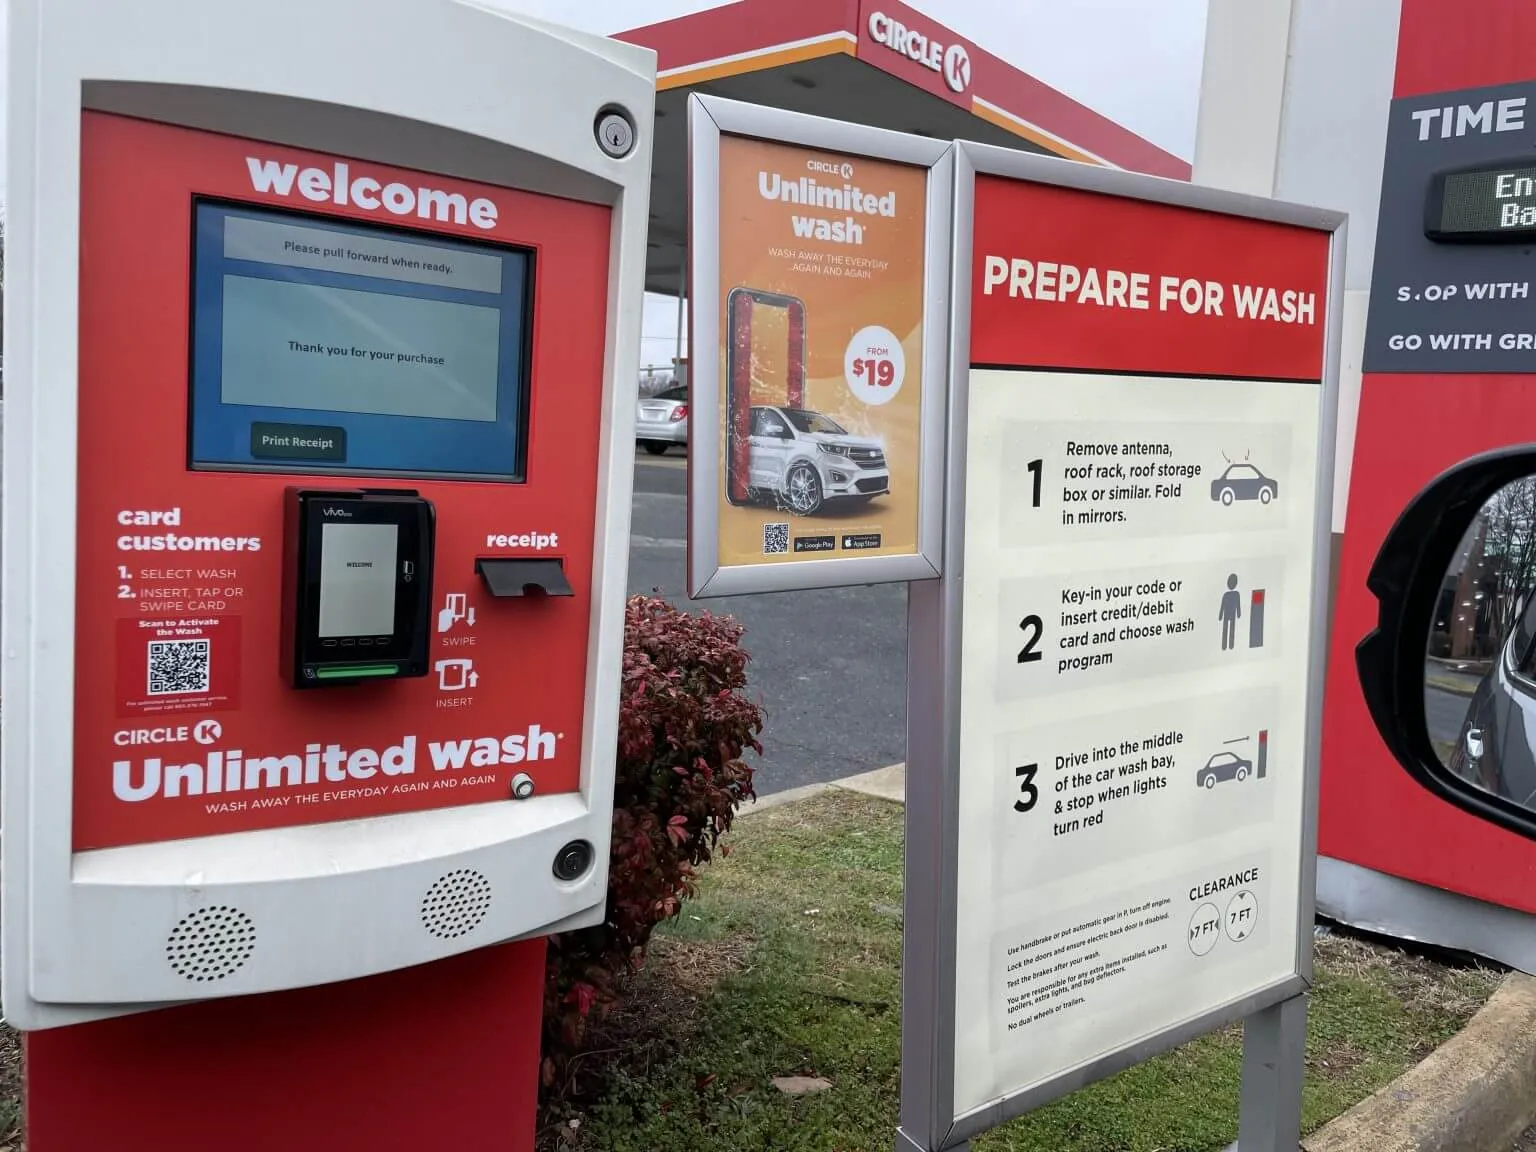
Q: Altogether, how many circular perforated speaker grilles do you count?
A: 2